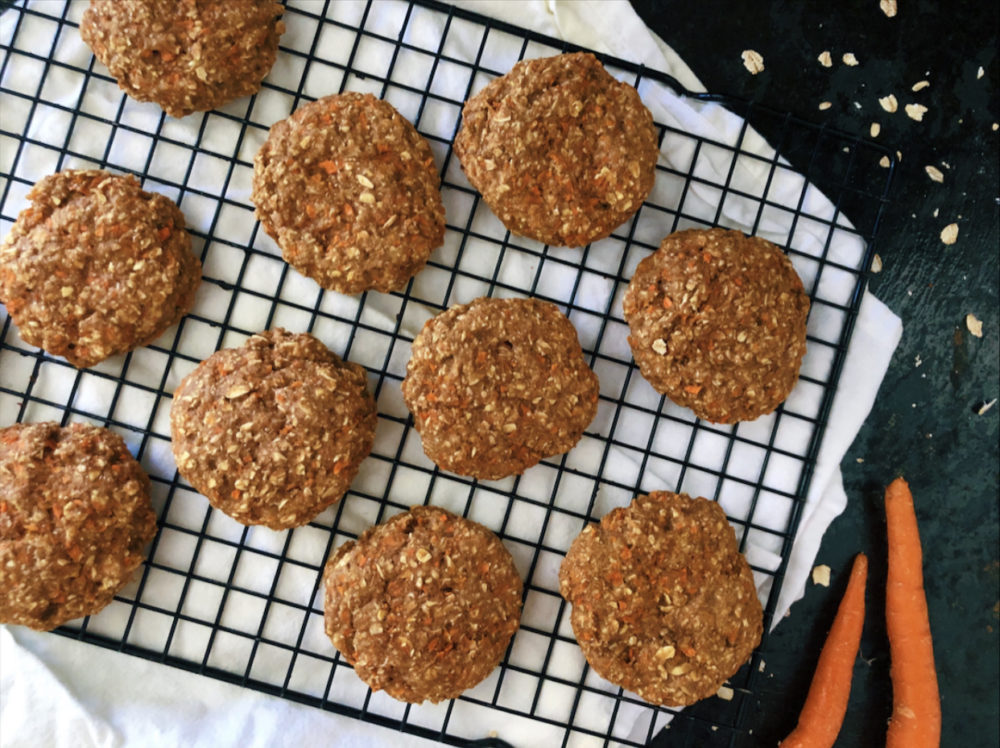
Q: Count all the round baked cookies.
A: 10